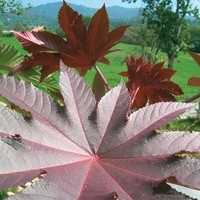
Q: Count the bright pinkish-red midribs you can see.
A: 10